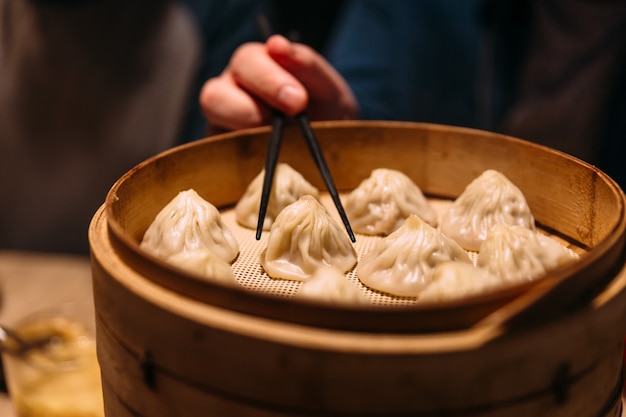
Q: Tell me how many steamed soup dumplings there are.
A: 10